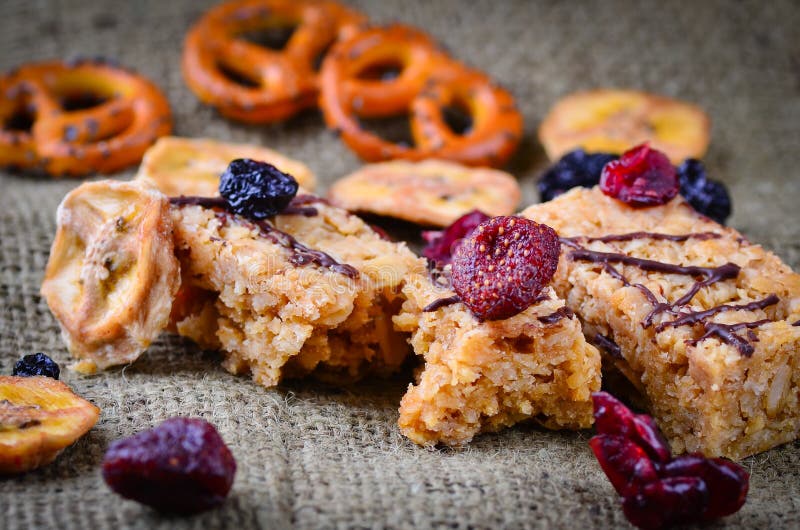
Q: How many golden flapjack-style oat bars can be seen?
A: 3